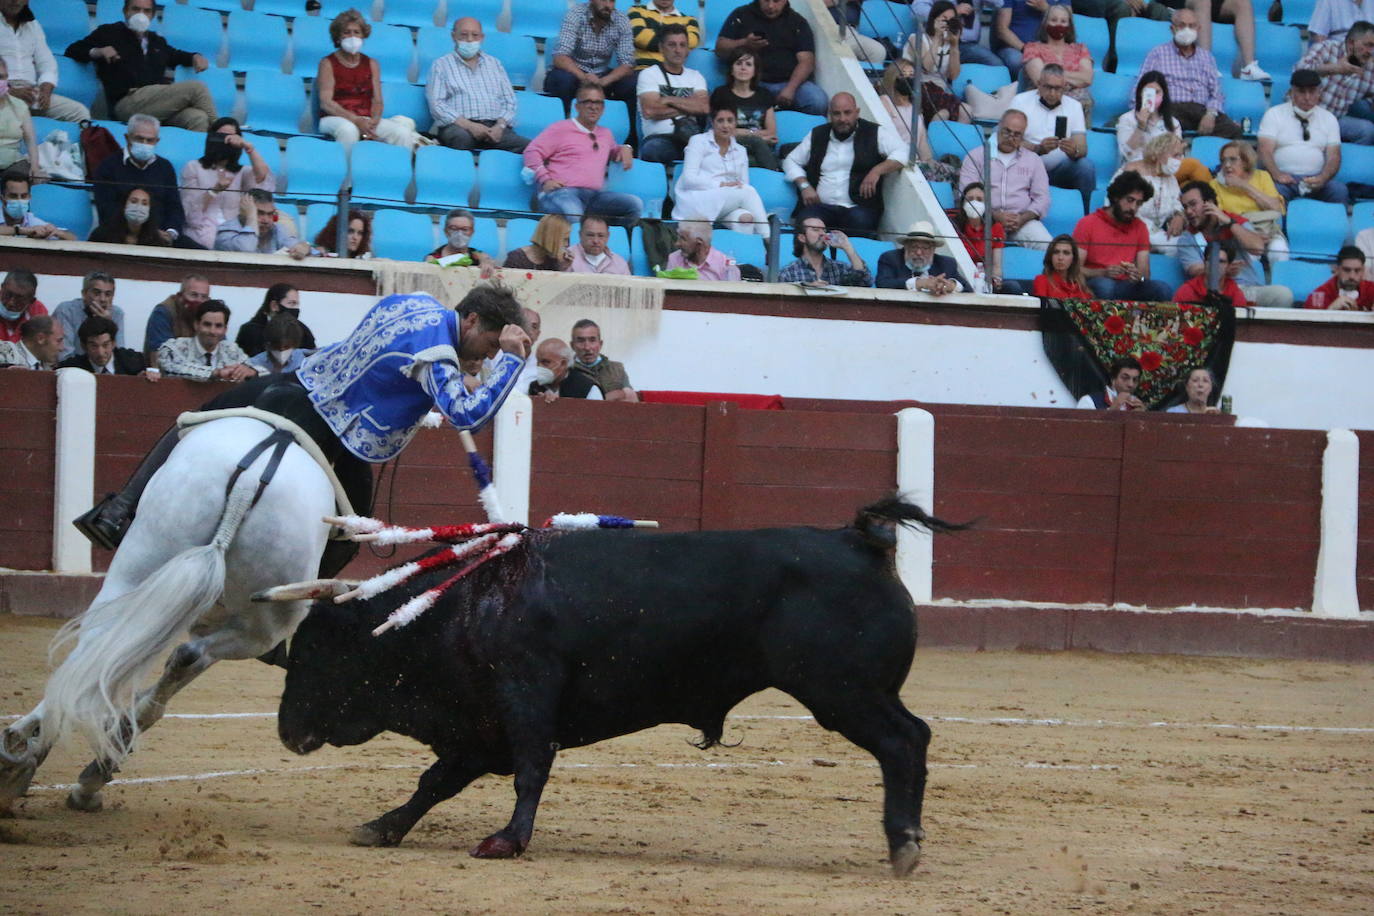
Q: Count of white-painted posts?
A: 4